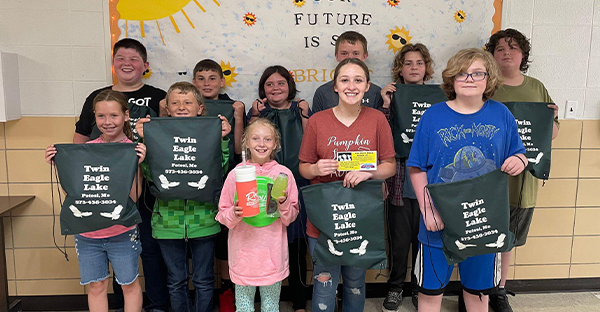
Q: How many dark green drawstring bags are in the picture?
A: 9